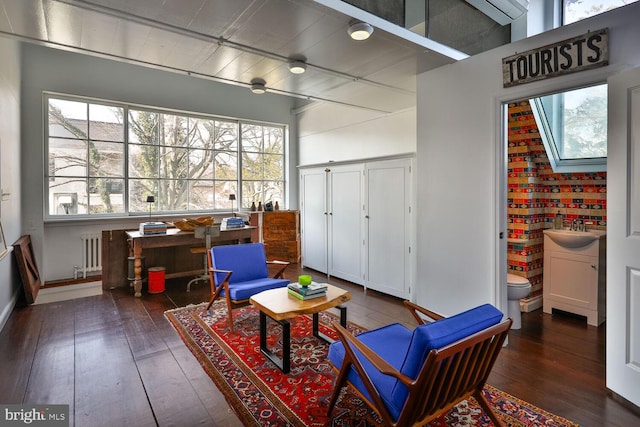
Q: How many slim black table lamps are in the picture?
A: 2